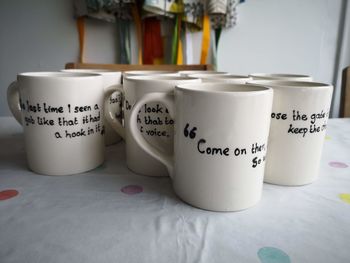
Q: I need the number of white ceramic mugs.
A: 9